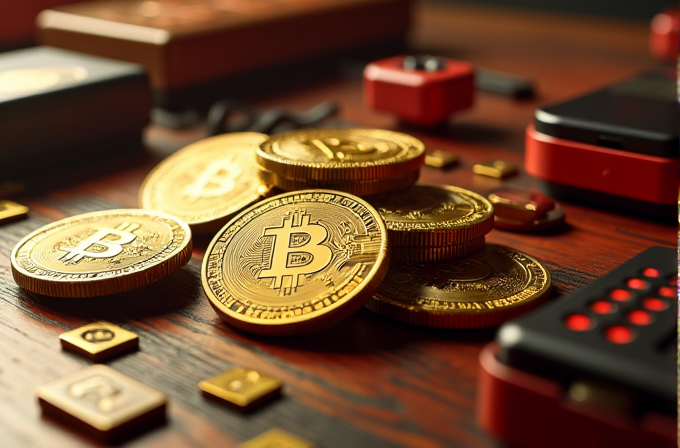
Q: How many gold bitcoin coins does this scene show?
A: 8